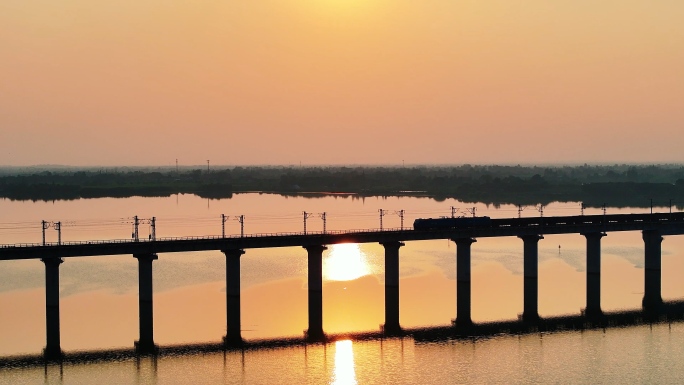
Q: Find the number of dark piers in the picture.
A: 9